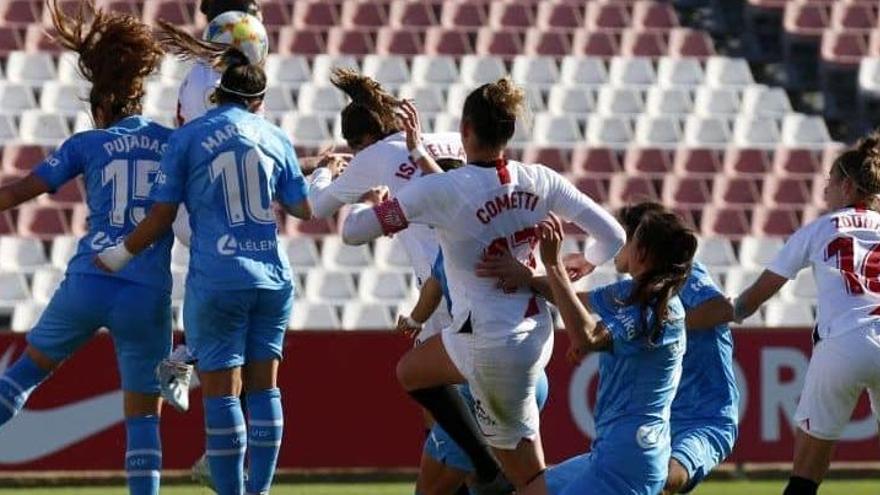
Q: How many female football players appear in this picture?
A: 9